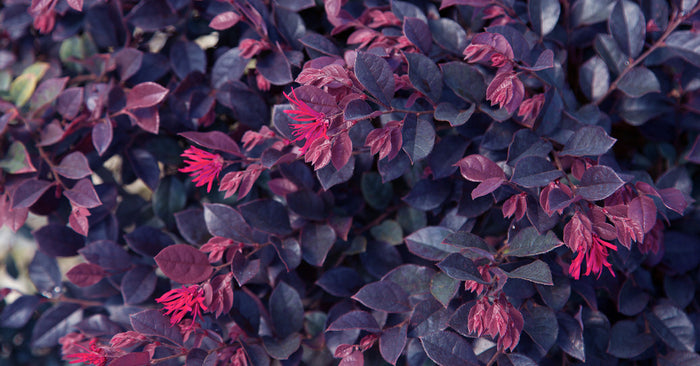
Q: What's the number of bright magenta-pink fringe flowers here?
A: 5